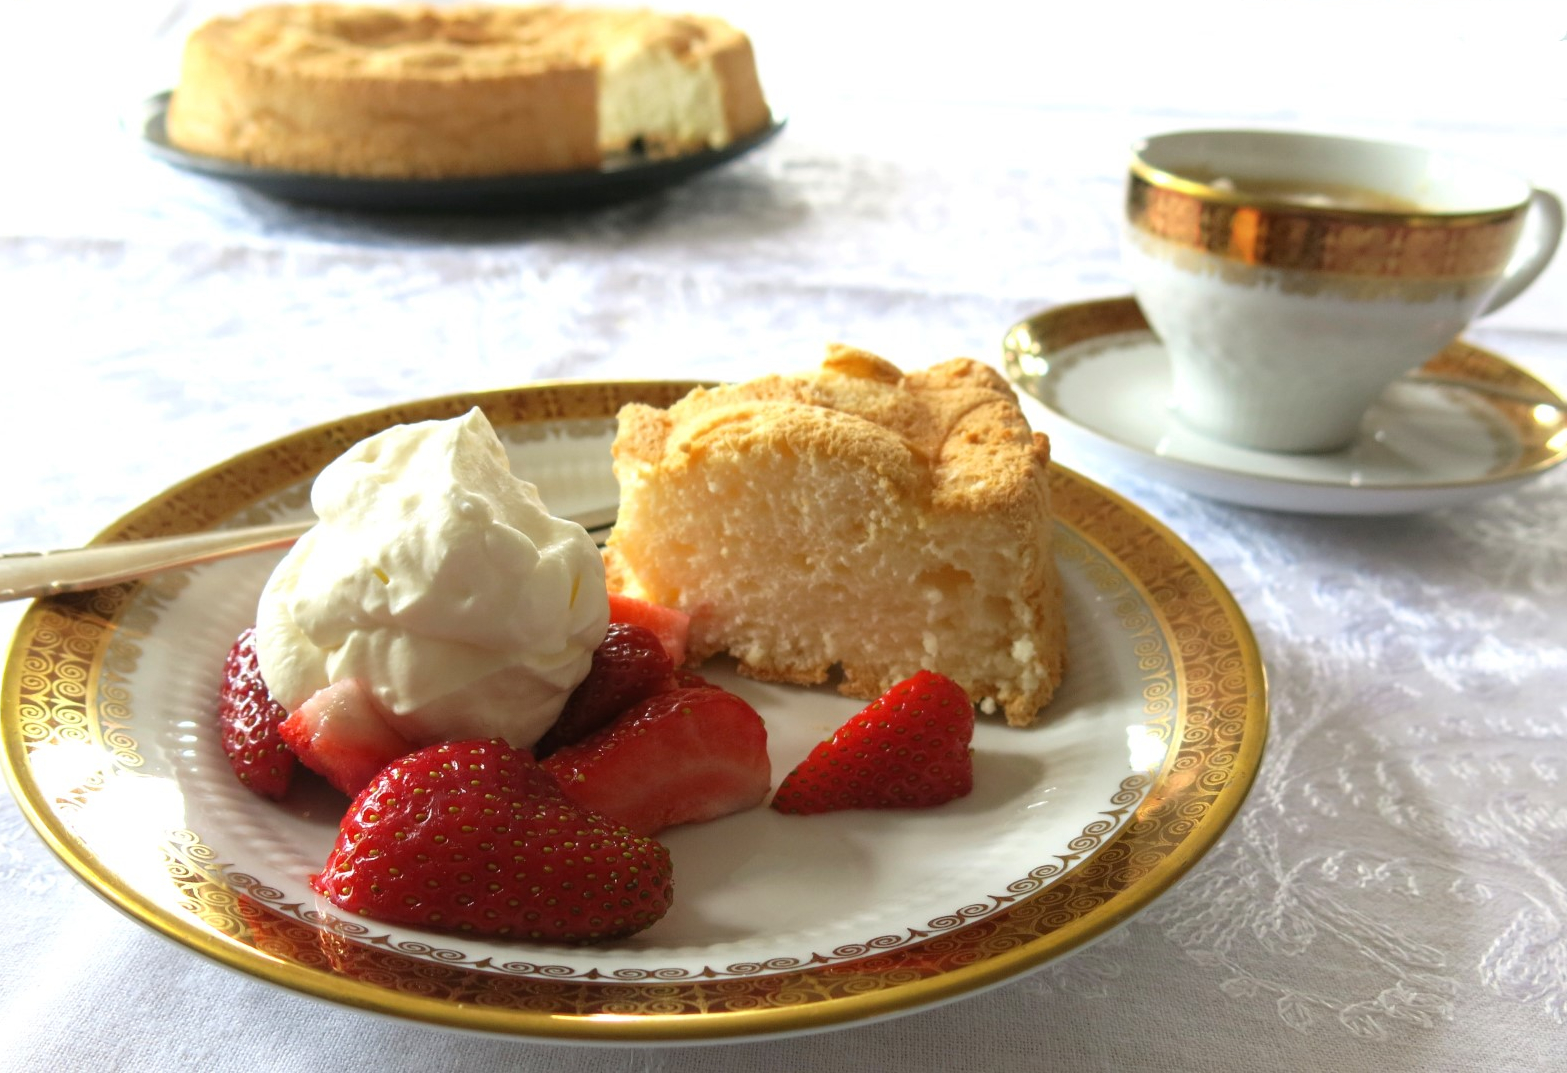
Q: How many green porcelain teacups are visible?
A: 0